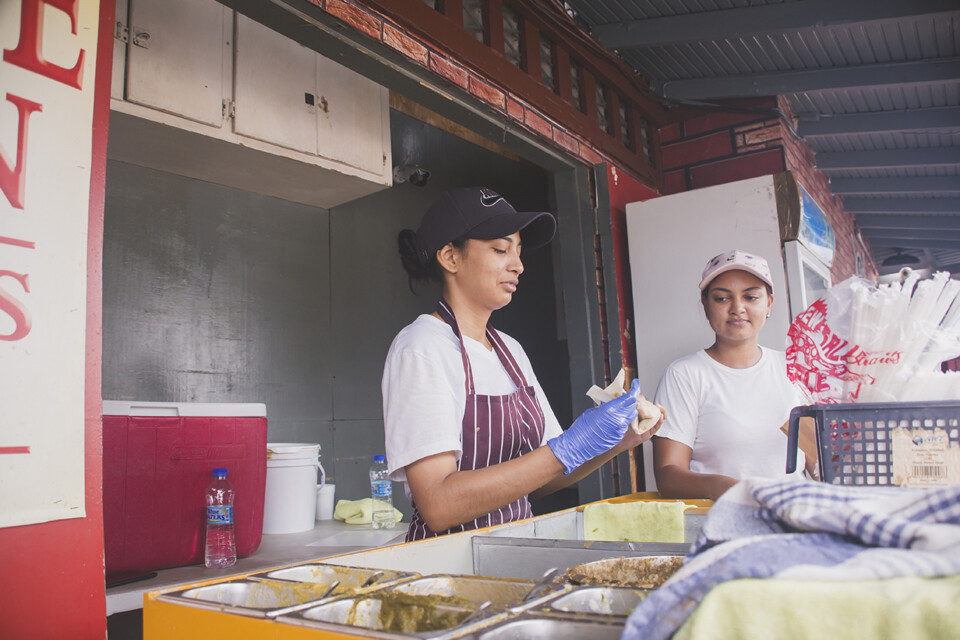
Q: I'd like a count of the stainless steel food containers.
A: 7